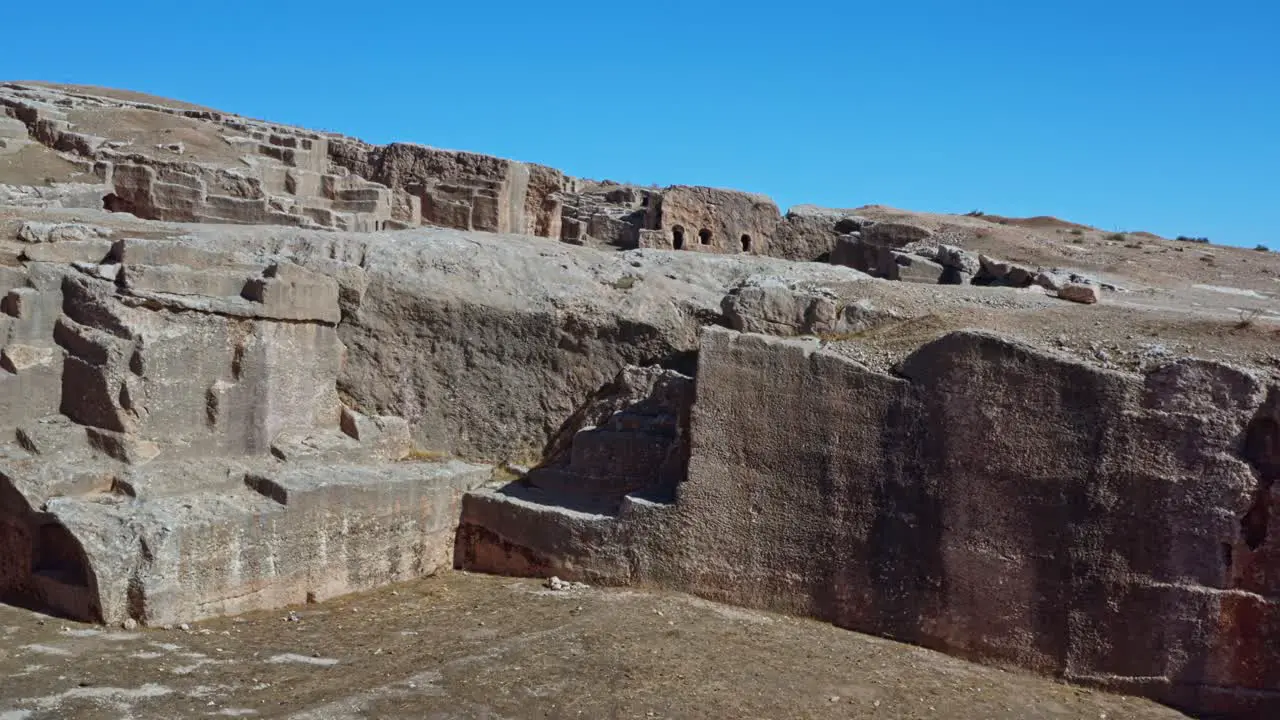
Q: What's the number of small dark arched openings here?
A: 3